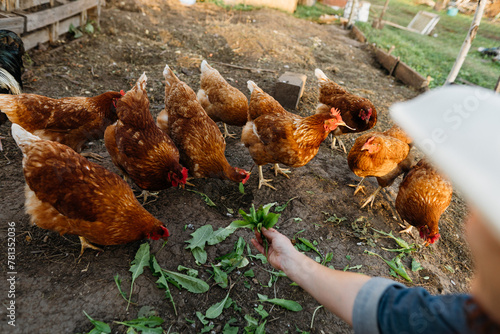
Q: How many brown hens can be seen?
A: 9